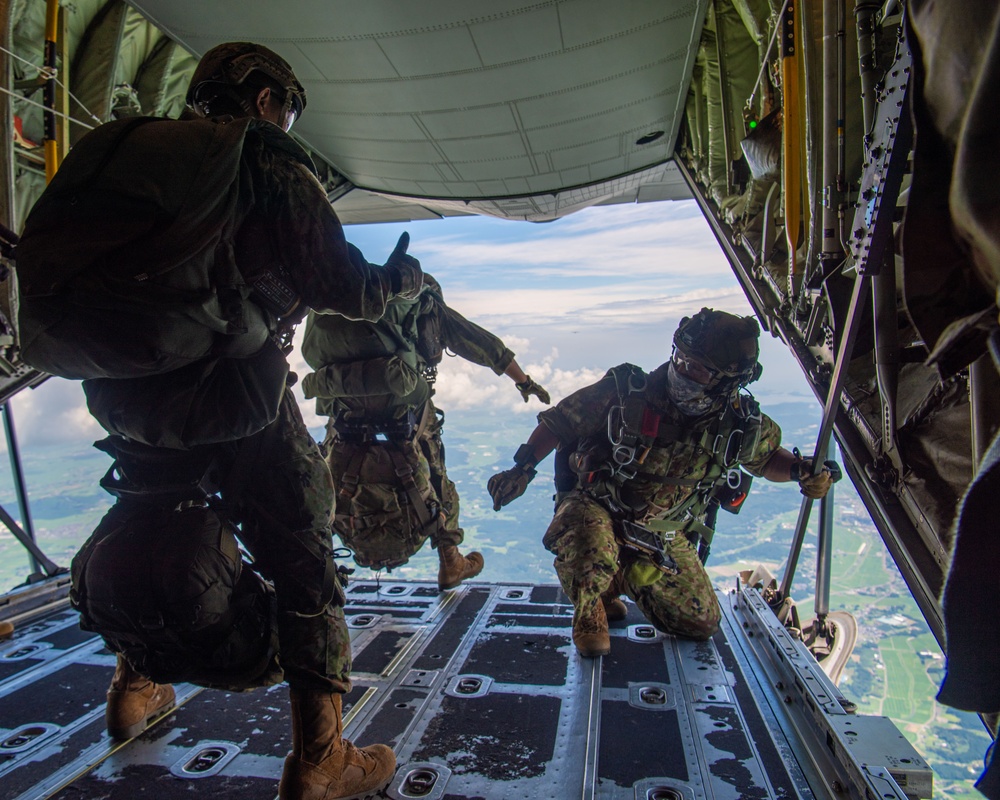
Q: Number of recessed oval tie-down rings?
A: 11